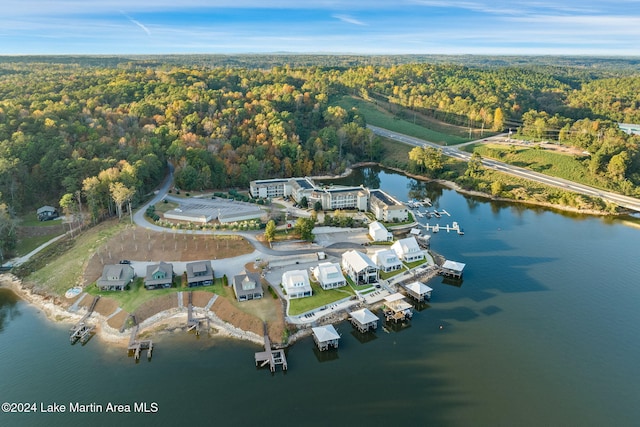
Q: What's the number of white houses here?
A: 6